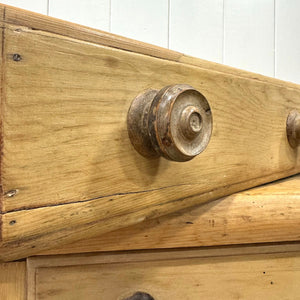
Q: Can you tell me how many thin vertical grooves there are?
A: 5